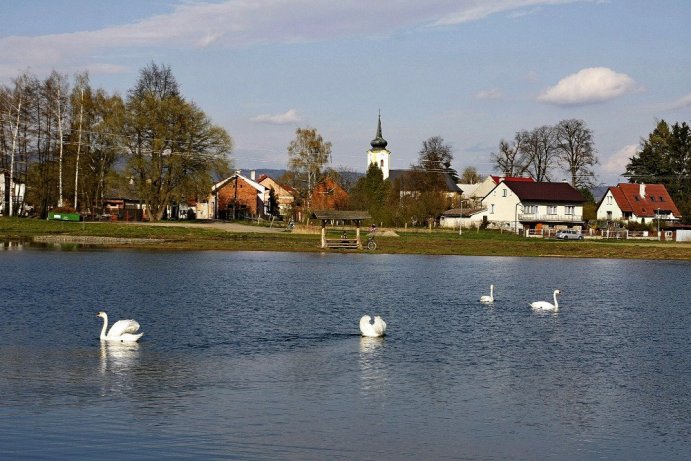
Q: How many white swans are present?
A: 4